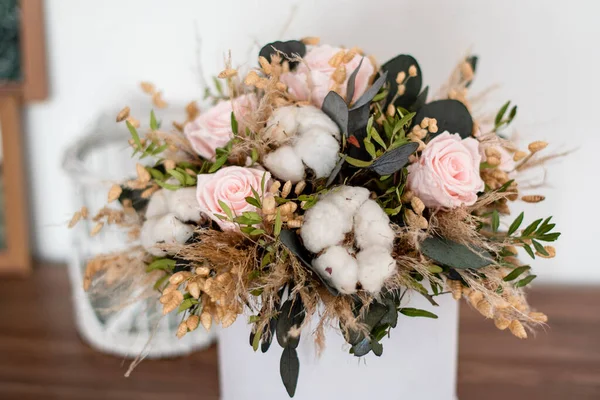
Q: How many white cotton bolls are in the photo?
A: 3